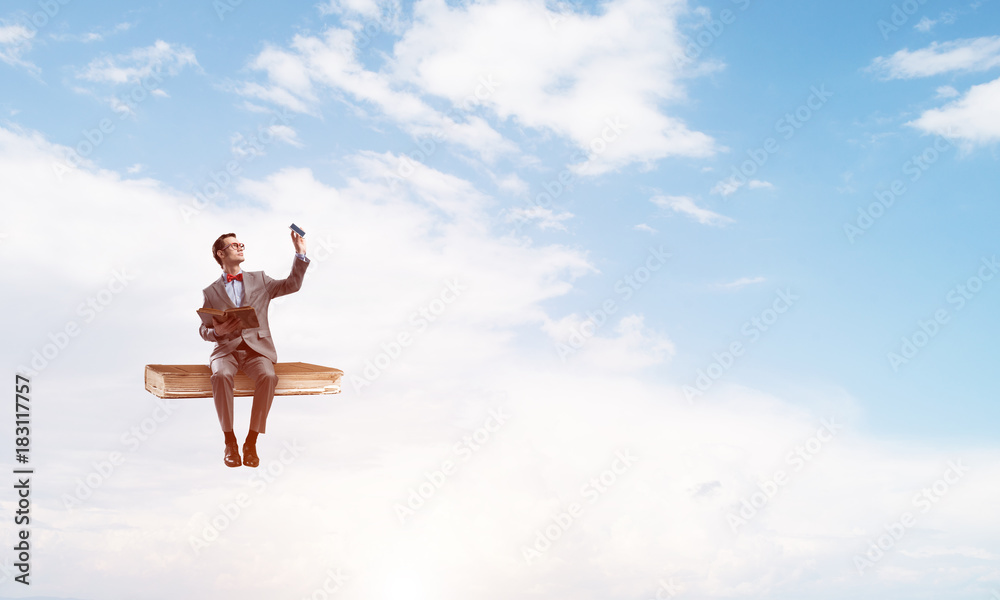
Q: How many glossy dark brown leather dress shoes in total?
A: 2